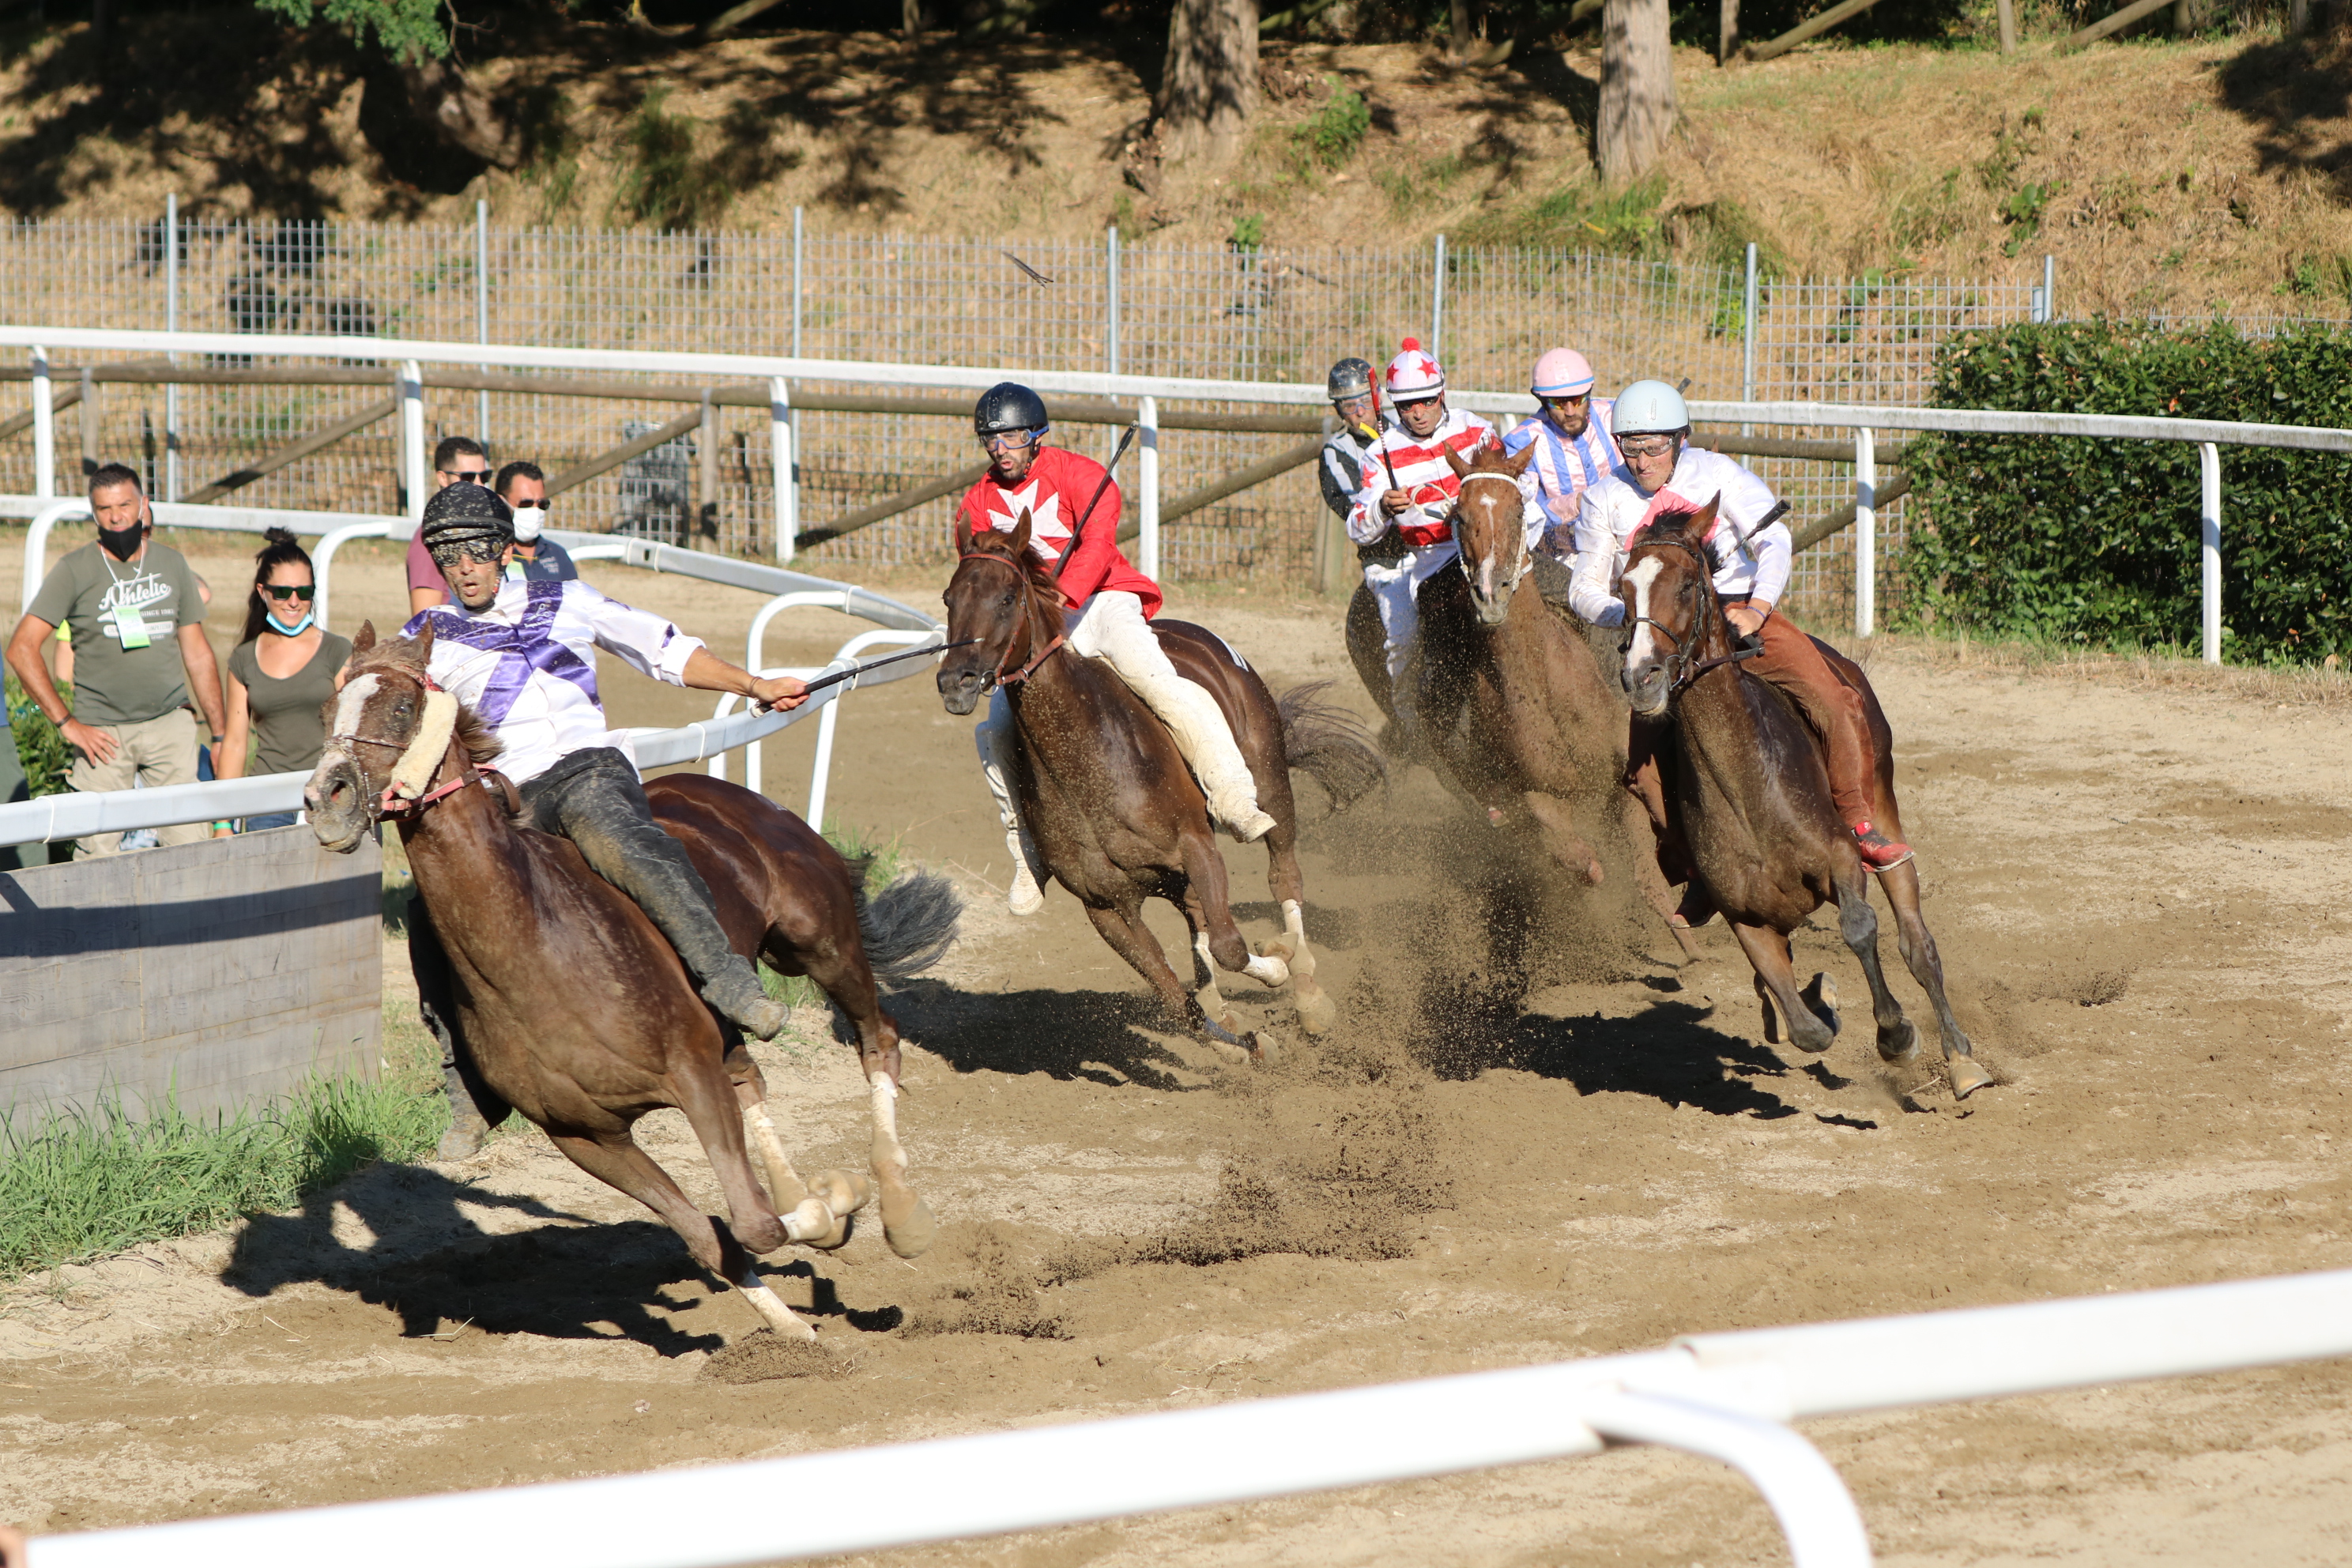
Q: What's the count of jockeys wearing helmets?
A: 6